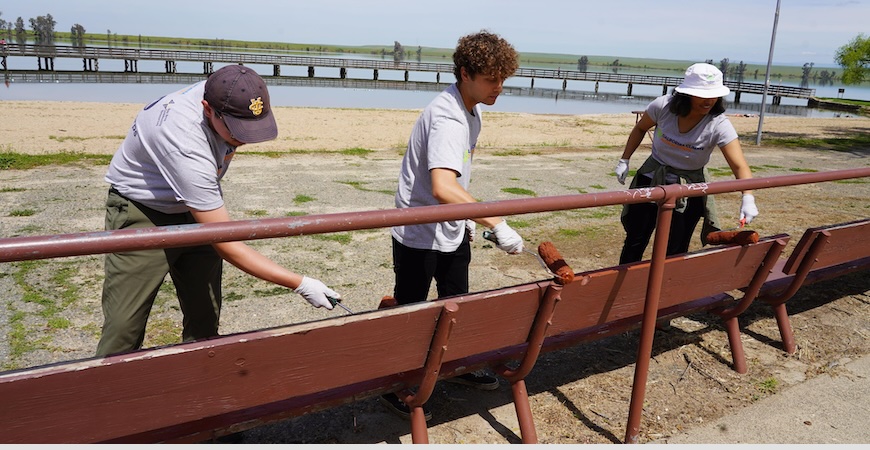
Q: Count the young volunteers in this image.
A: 3